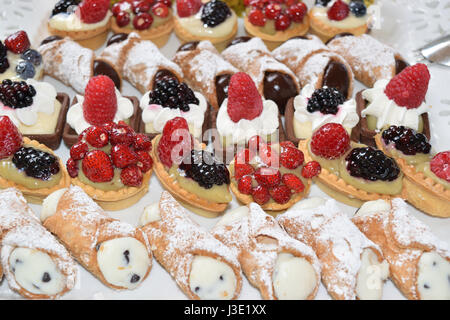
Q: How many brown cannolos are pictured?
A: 6